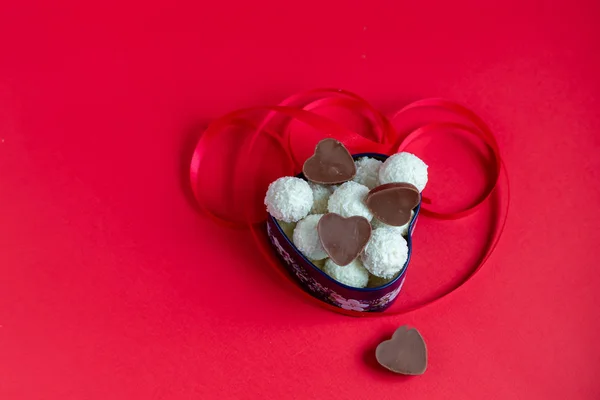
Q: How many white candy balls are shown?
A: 9